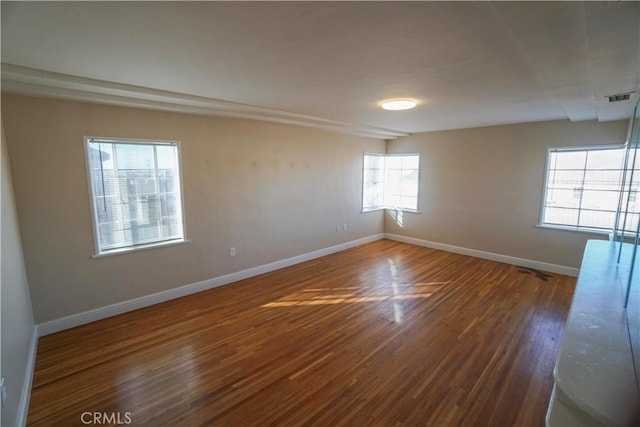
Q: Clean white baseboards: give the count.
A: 3